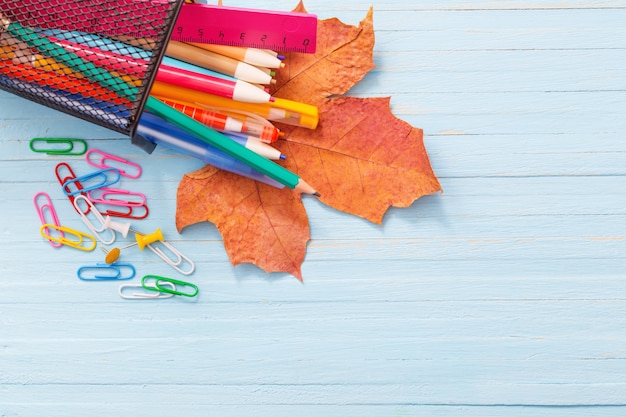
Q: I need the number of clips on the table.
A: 13